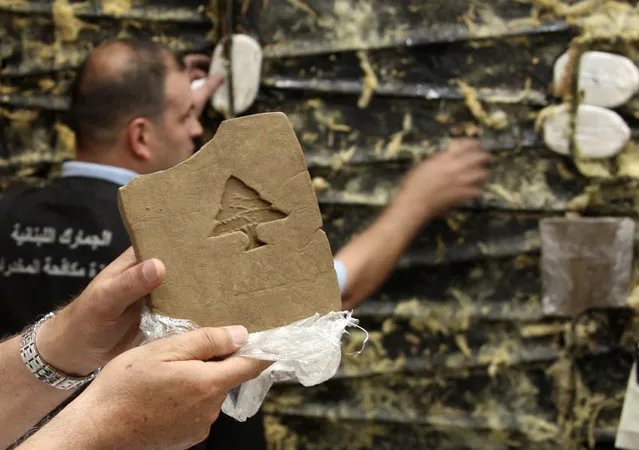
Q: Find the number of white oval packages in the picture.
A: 3